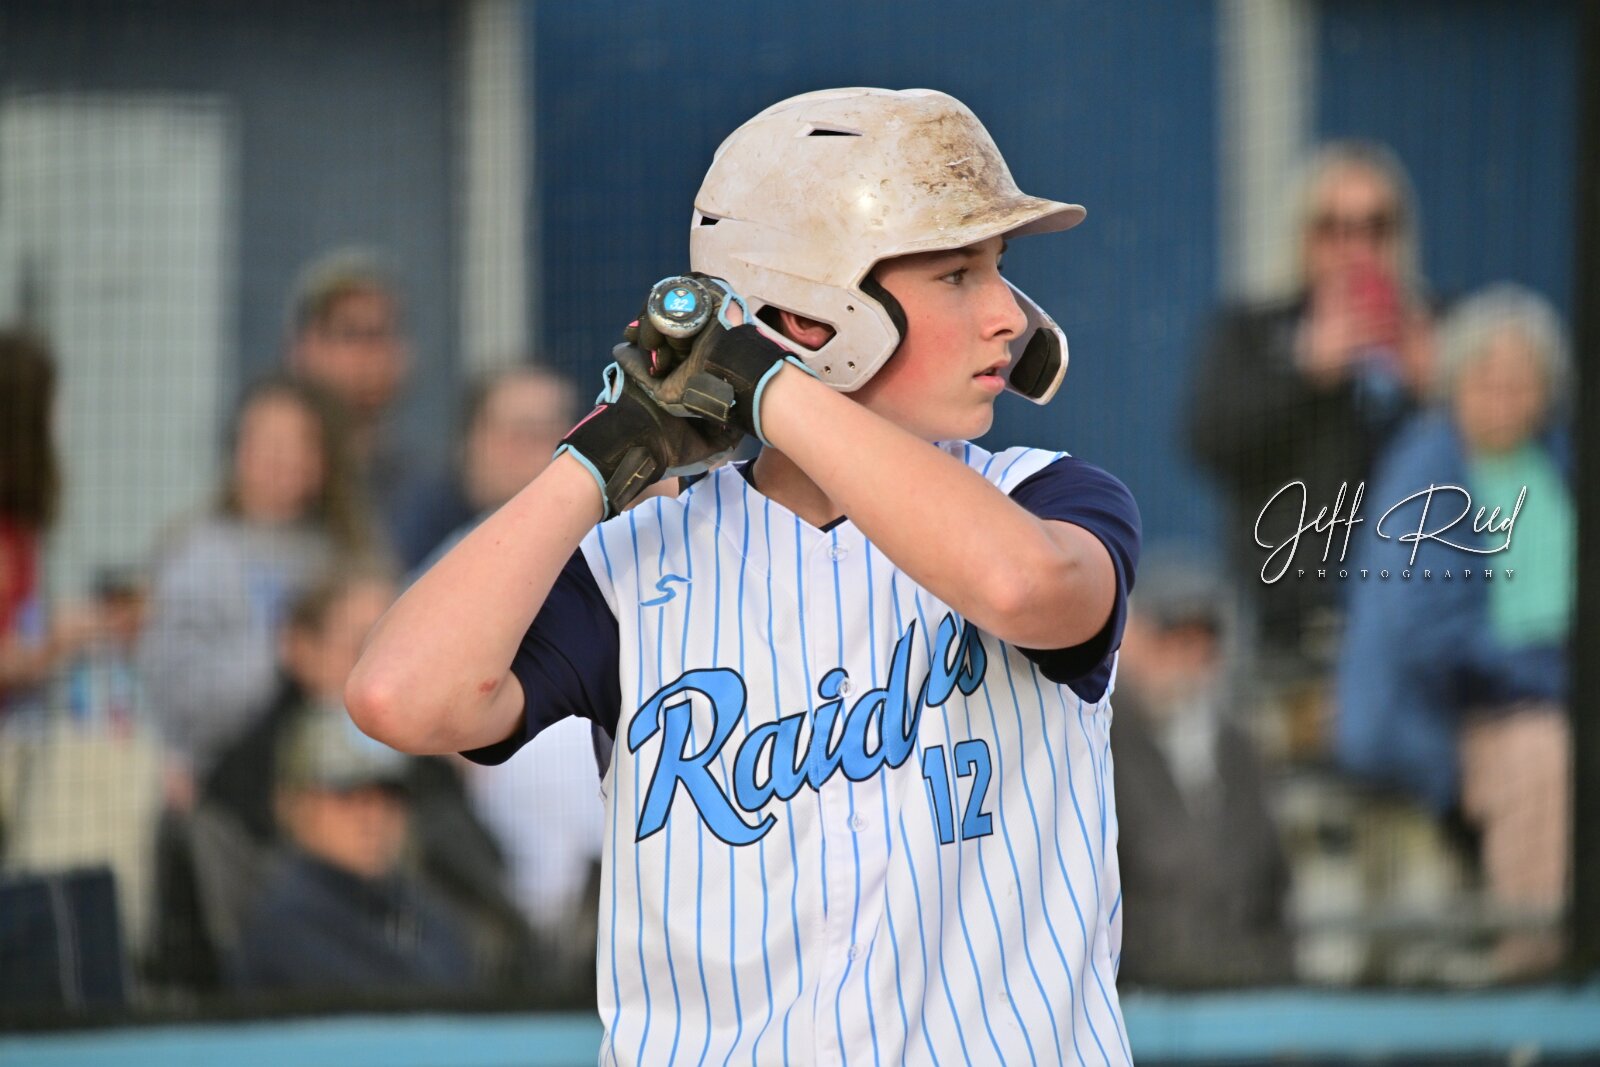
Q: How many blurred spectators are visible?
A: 9